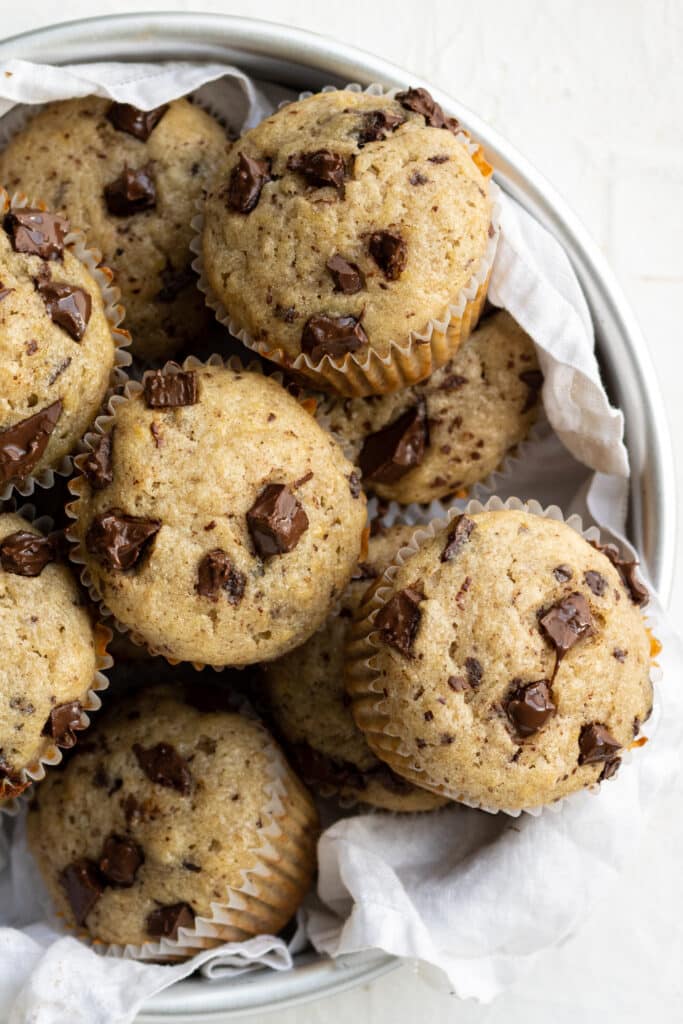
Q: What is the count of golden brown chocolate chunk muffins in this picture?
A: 9